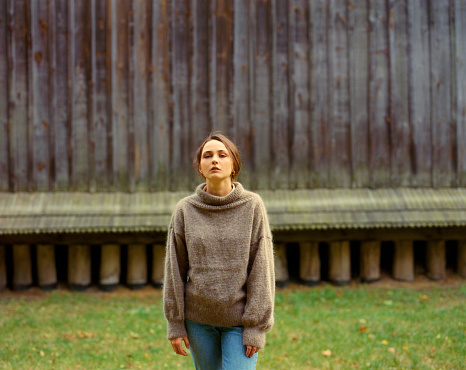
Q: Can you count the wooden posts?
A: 14